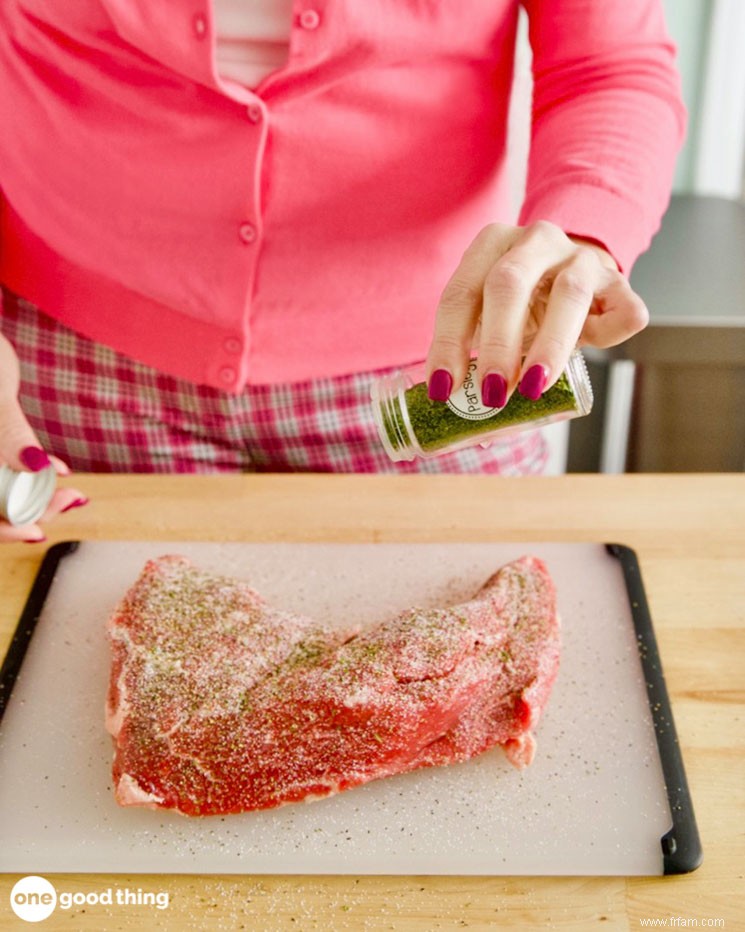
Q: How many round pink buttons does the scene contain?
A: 5